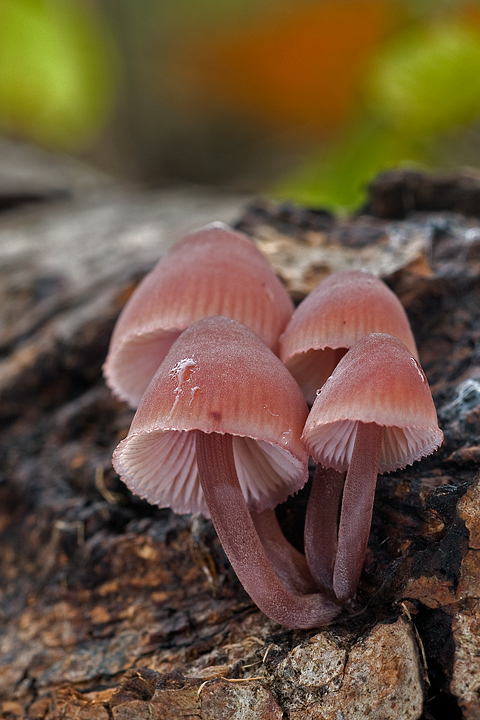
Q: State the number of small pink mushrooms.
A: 4